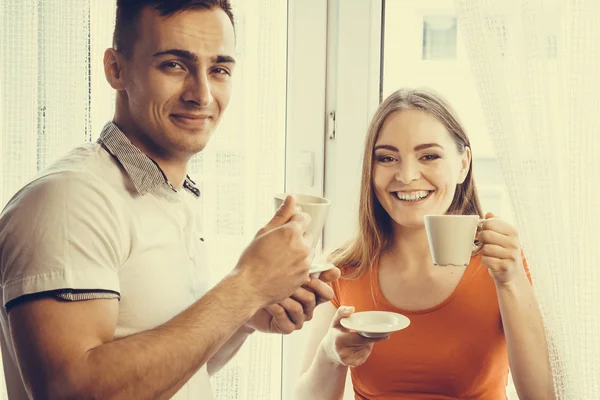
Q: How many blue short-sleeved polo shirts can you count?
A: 0